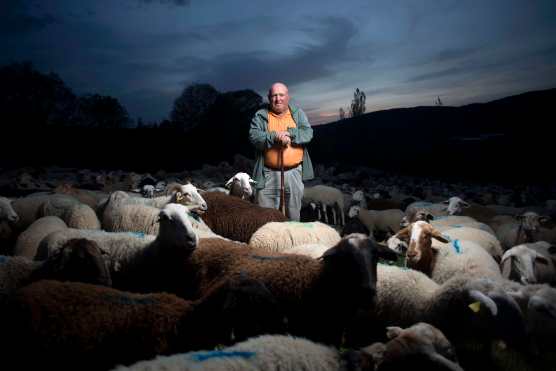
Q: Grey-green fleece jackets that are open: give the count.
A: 1